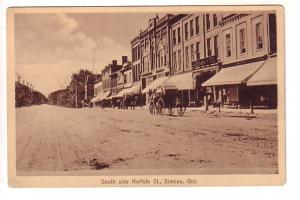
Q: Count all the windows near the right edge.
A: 3